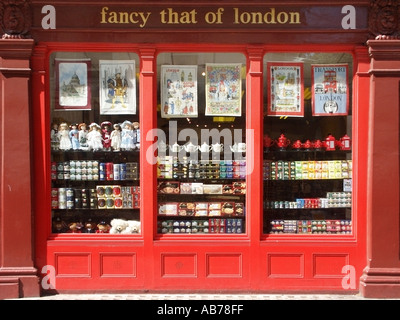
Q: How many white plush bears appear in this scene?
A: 2